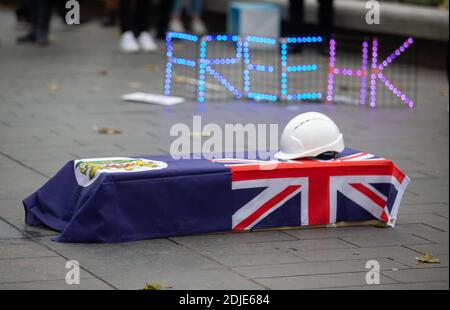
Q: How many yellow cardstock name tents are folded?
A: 0